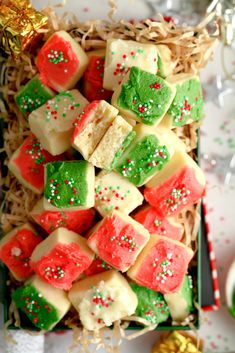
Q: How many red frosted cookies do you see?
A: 12